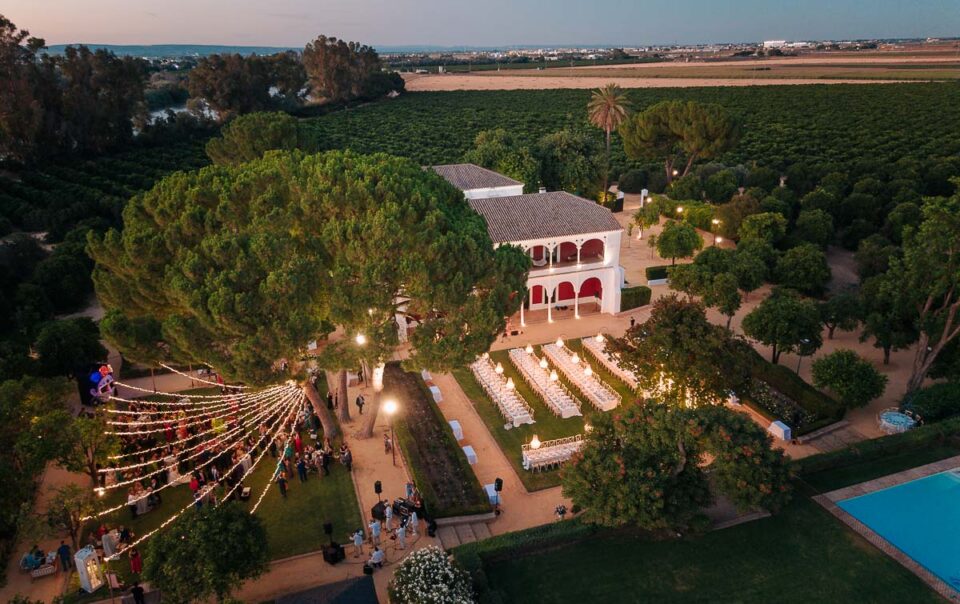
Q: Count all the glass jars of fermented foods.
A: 0